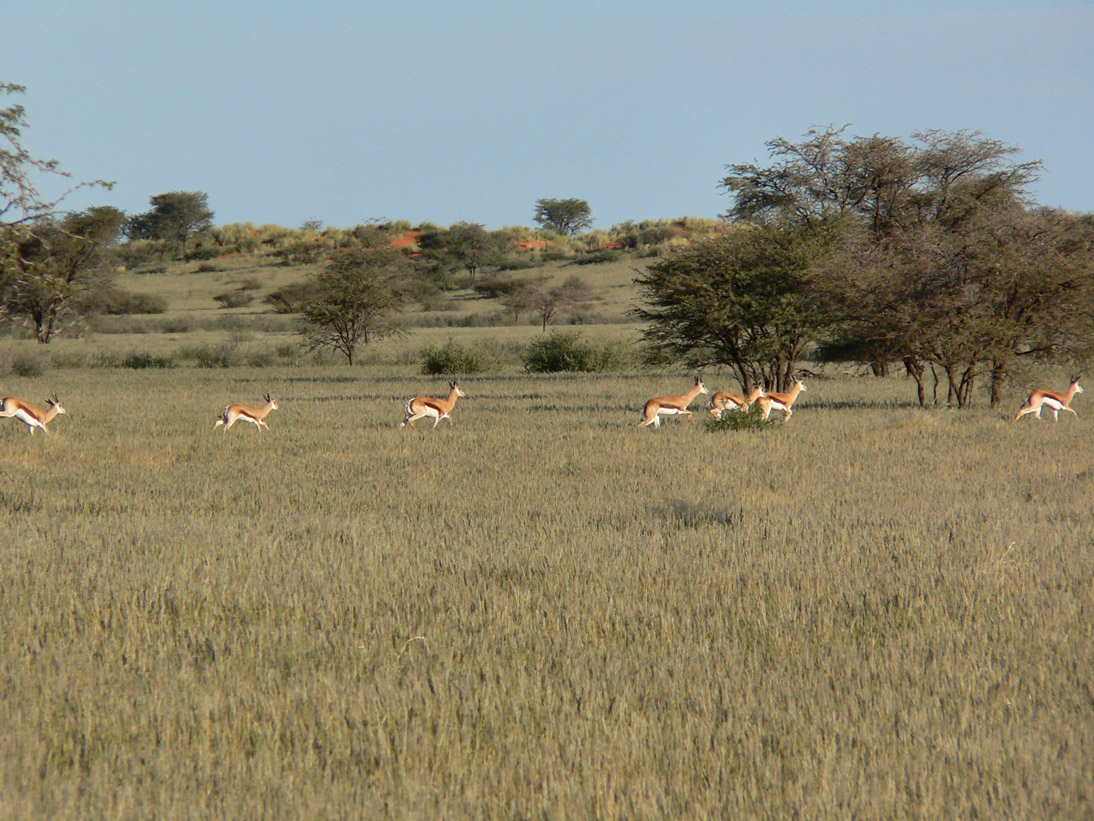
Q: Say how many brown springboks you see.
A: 7